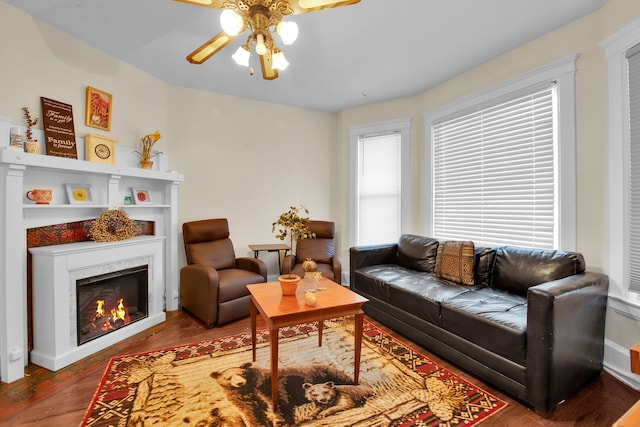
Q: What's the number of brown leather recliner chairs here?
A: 2